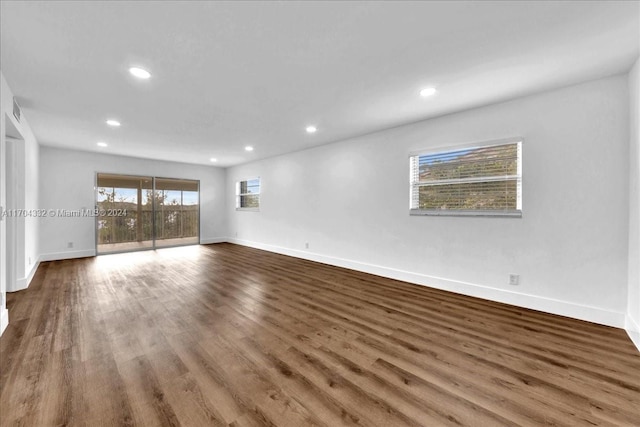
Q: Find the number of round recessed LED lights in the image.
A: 7